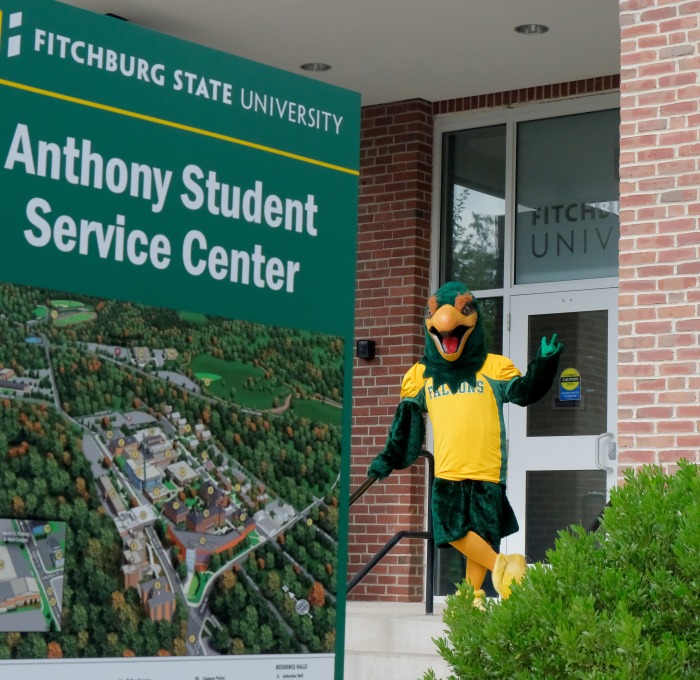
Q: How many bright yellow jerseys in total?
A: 1